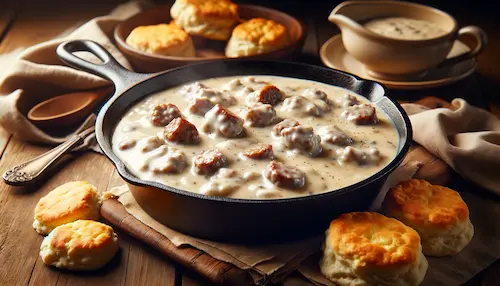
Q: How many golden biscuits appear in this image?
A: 7